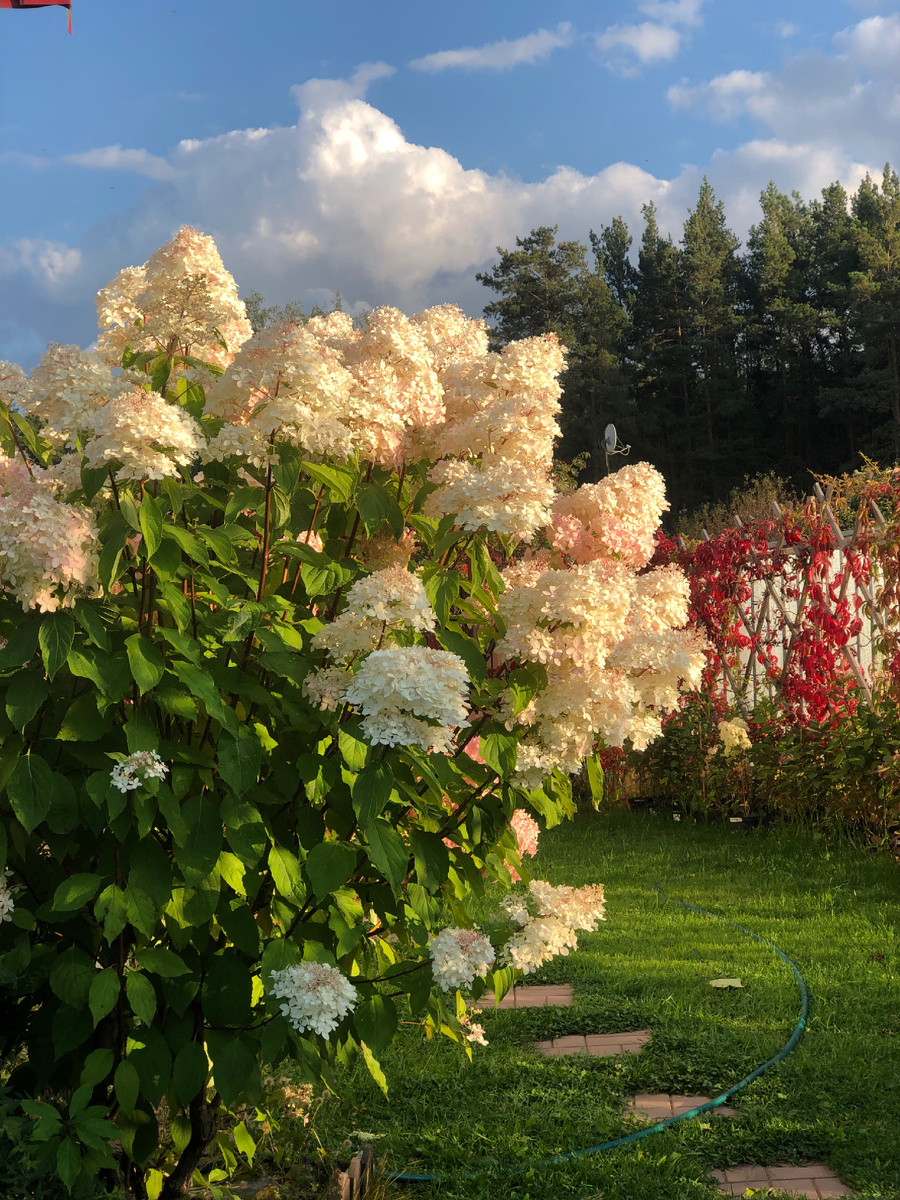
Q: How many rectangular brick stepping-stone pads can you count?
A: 4